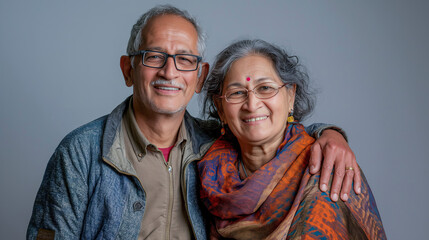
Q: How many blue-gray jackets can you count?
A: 1